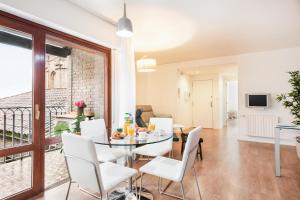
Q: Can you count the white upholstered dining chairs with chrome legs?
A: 4